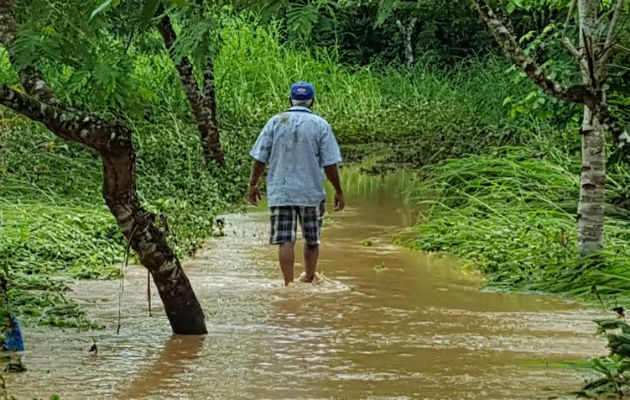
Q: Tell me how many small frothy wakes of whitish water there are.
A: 1